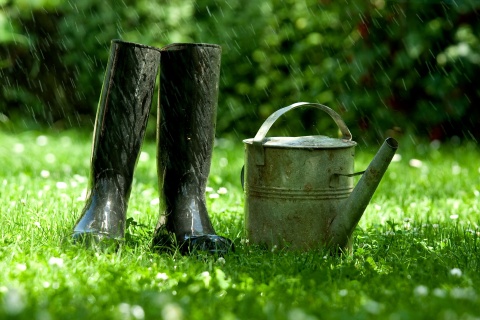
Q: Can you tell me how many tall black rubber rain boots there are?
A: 2